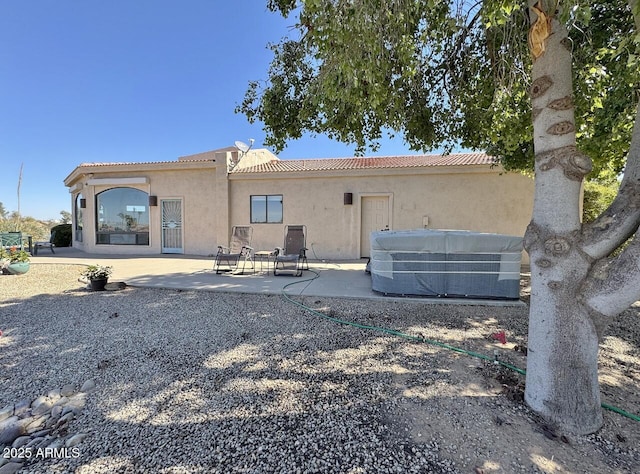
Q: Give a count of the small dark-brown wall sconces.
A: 3